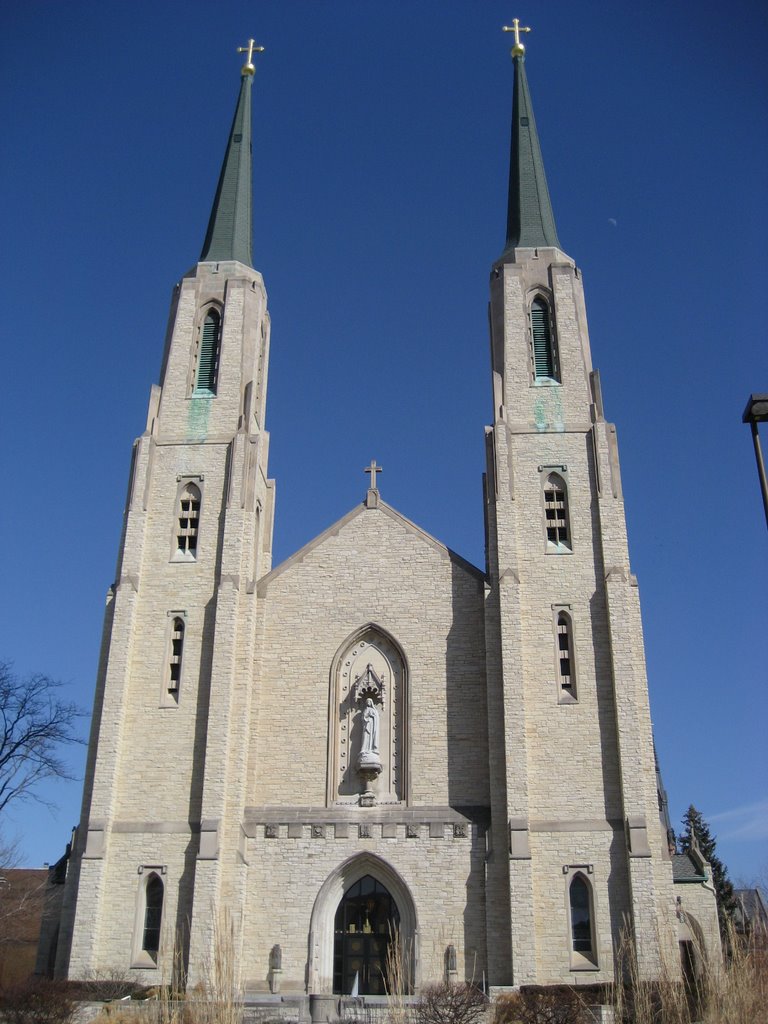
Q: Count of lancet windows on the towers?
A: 8